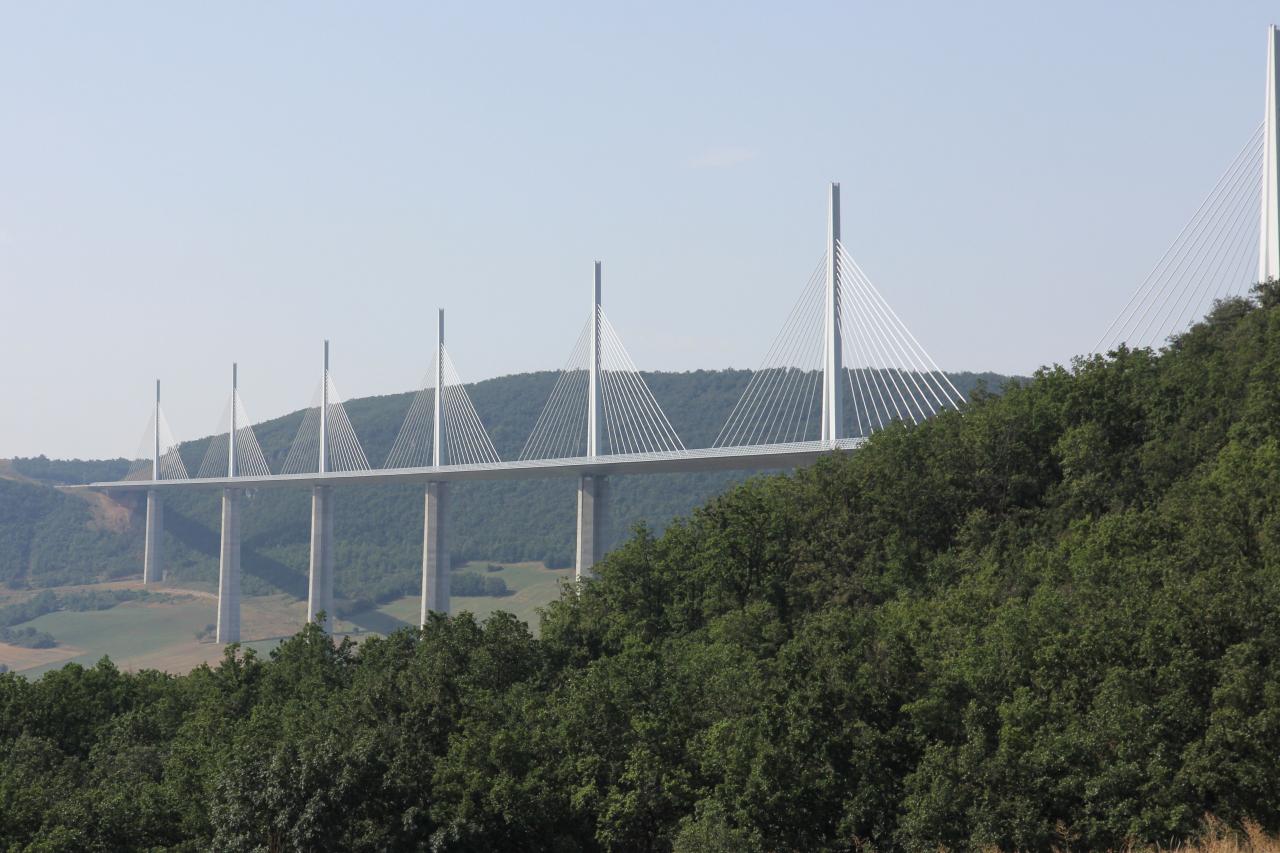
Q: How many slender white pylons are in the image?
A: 7